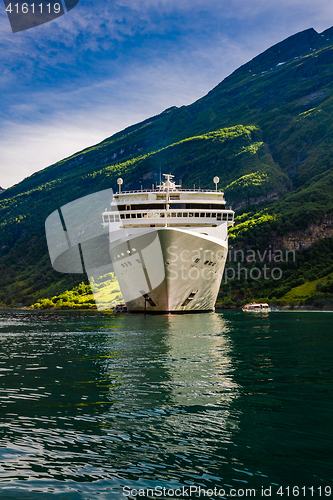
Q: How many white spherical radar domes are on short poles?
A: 2